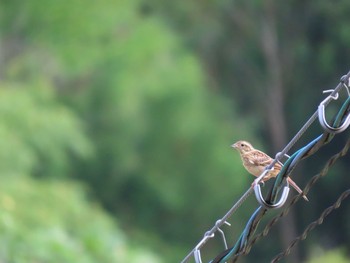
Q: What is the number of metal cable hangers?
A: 3